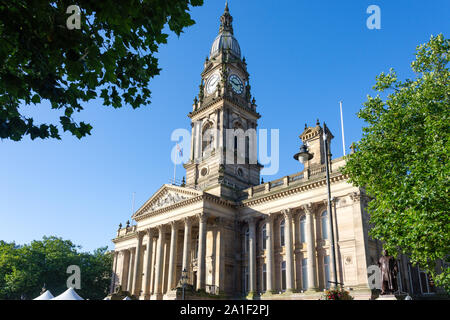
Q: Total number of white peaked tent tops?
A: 2